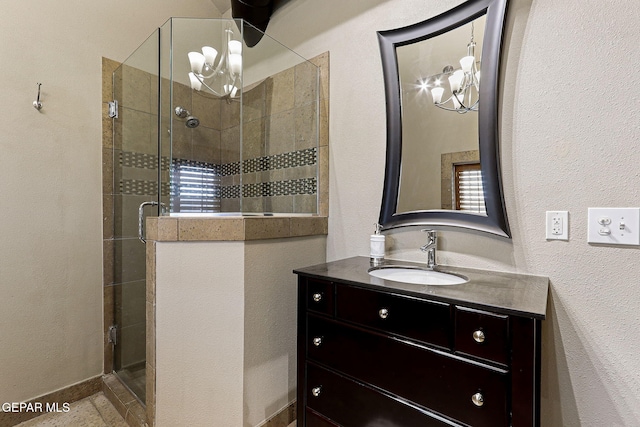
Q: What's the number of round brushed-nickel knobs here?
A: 6